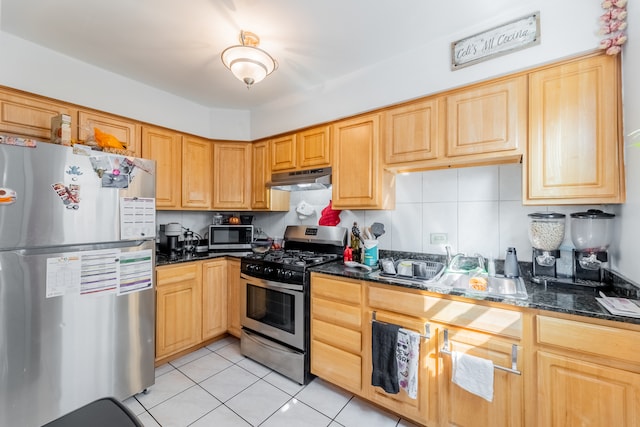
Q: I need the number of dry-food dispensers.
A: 2